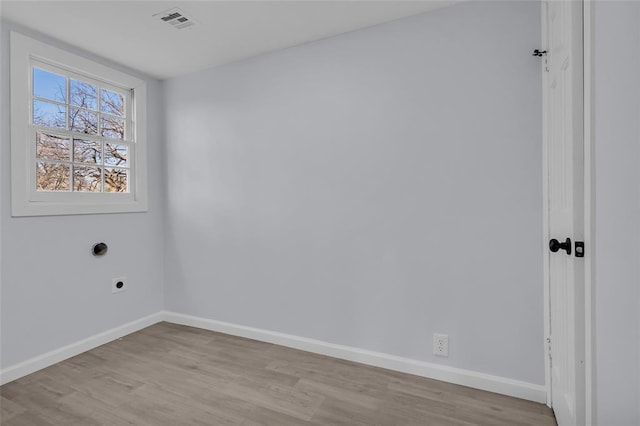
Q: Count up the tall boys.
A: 0